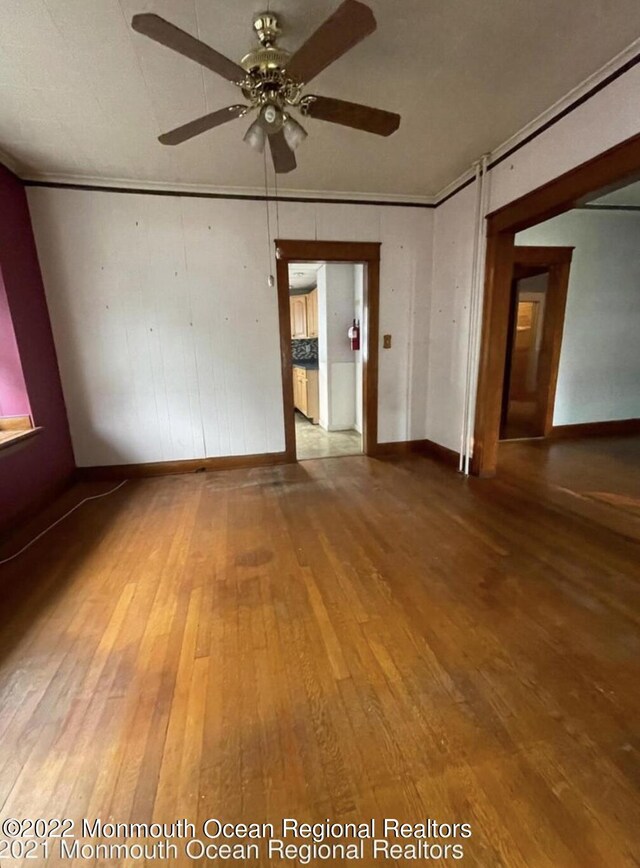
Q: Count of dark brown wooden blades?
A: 5